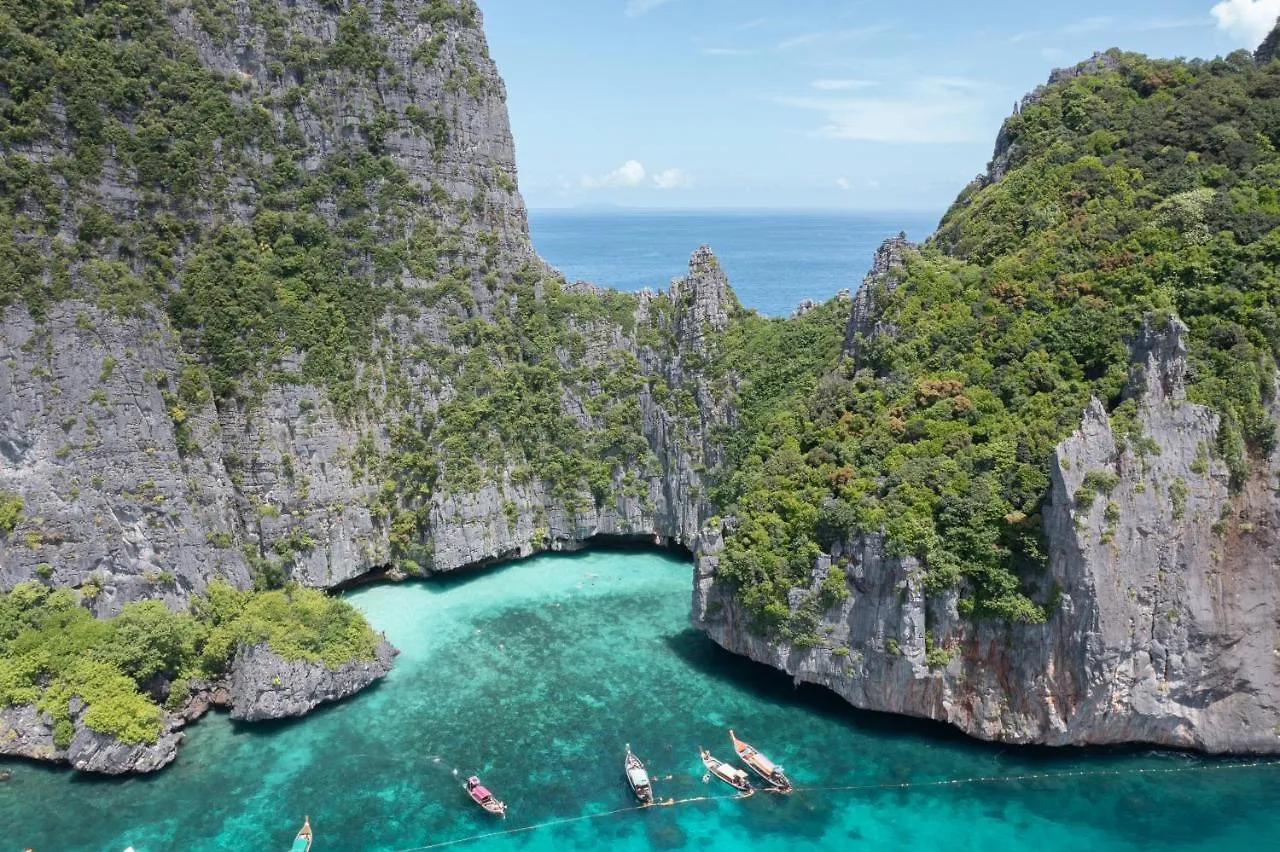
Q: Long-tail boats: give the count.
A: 5